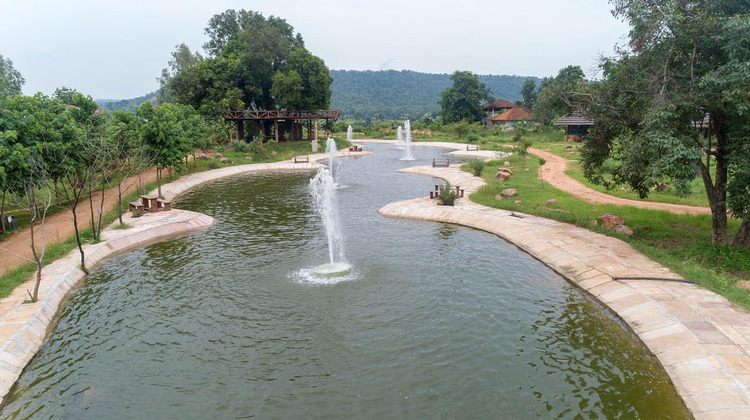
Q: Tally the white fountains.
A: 5